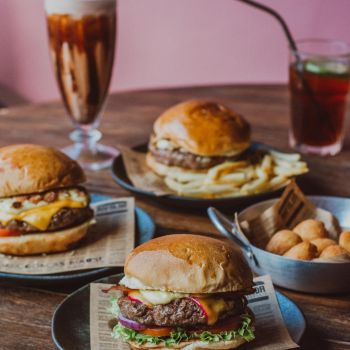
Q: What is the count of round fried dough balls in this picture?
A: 6